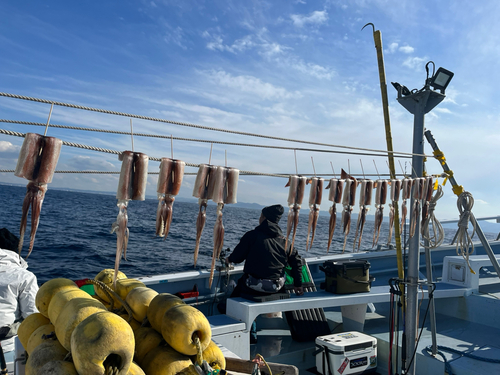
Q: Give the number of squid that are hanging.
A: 15